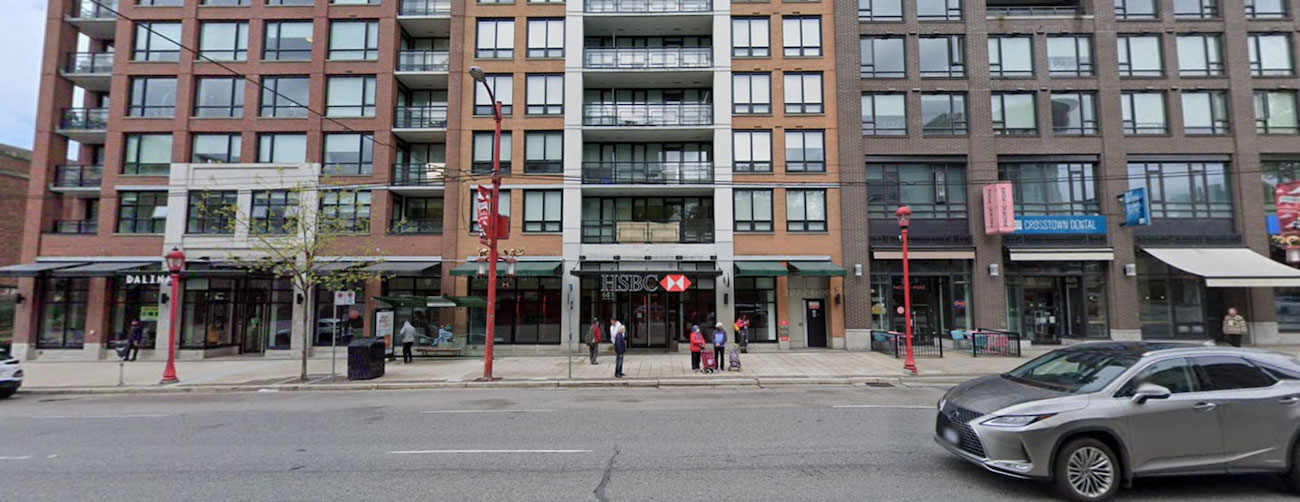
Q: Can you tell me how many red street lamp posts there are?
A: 3